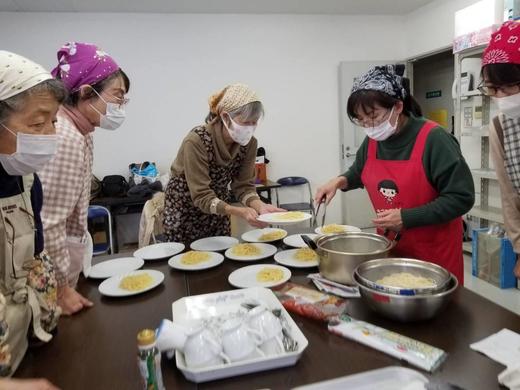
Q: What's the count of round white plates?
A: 12